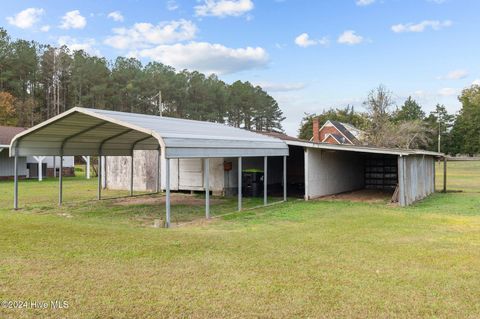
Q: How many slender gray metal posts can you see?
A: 10